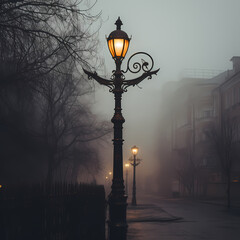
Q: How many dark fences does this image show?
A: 1